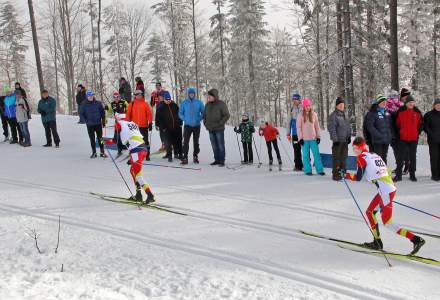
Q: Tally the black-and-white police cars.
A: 0